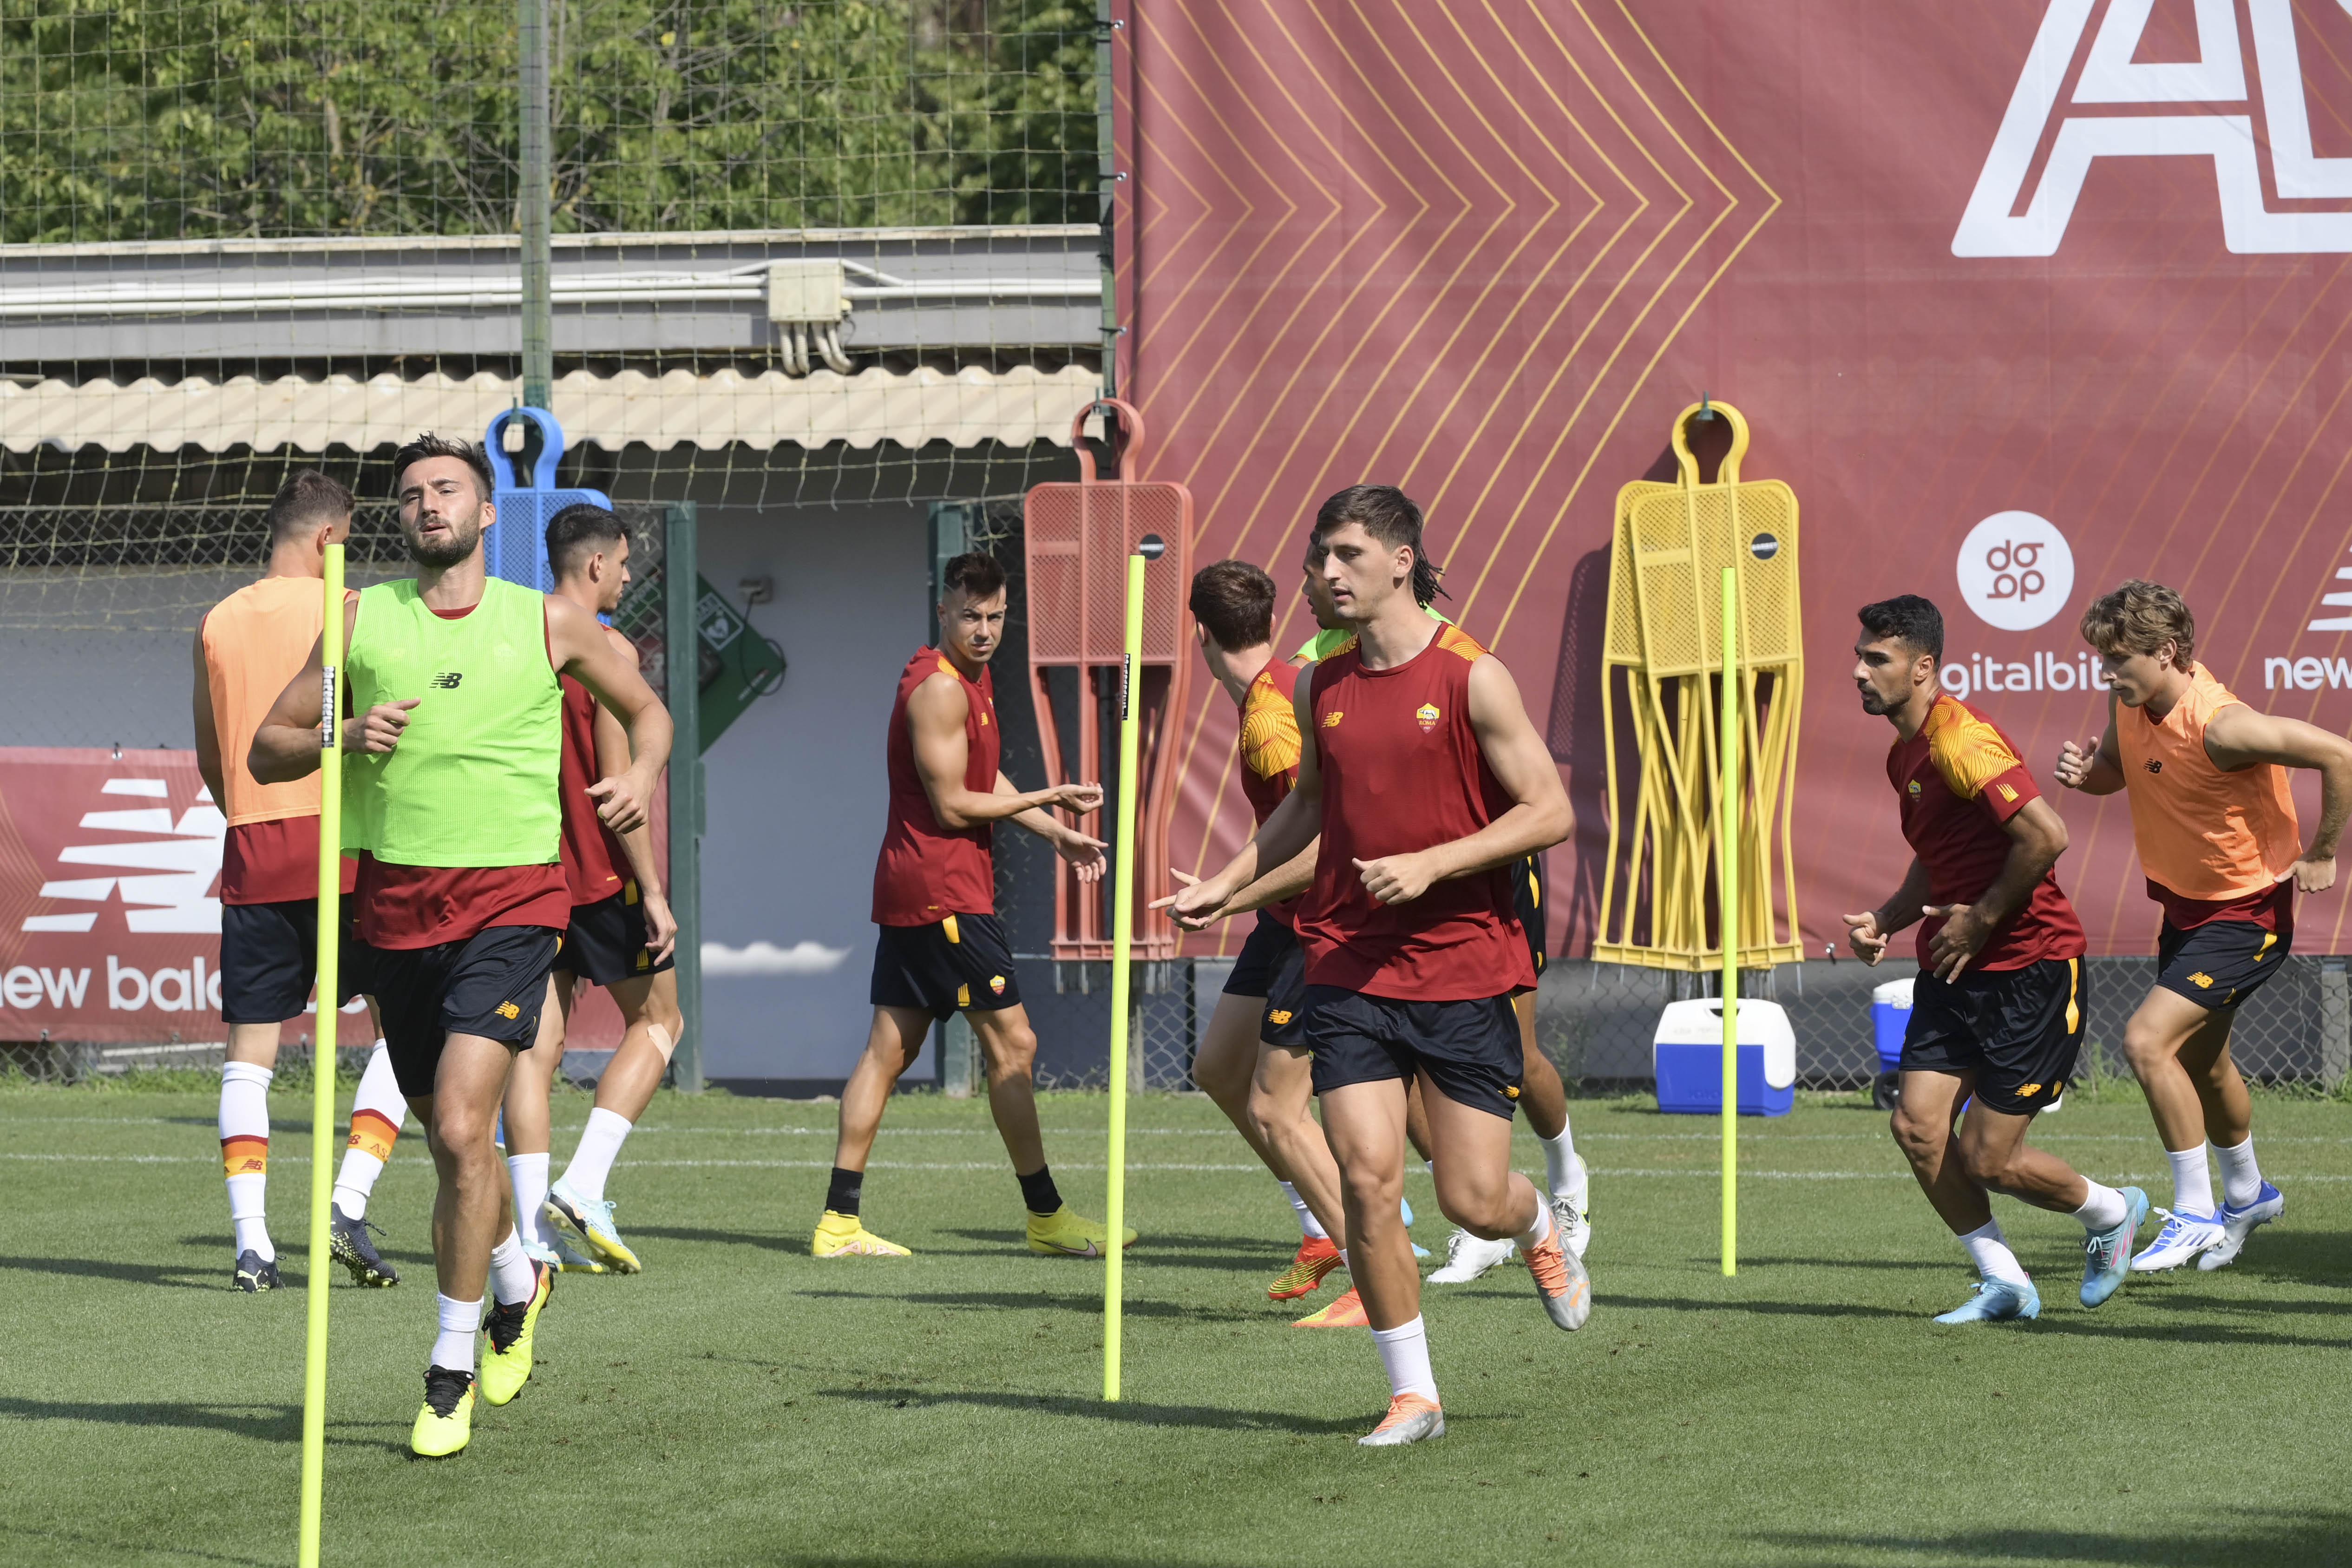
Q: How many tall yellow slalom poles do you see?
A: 3